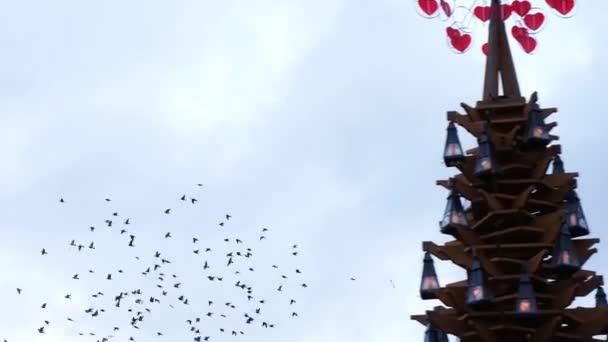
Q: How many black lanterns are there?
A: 12